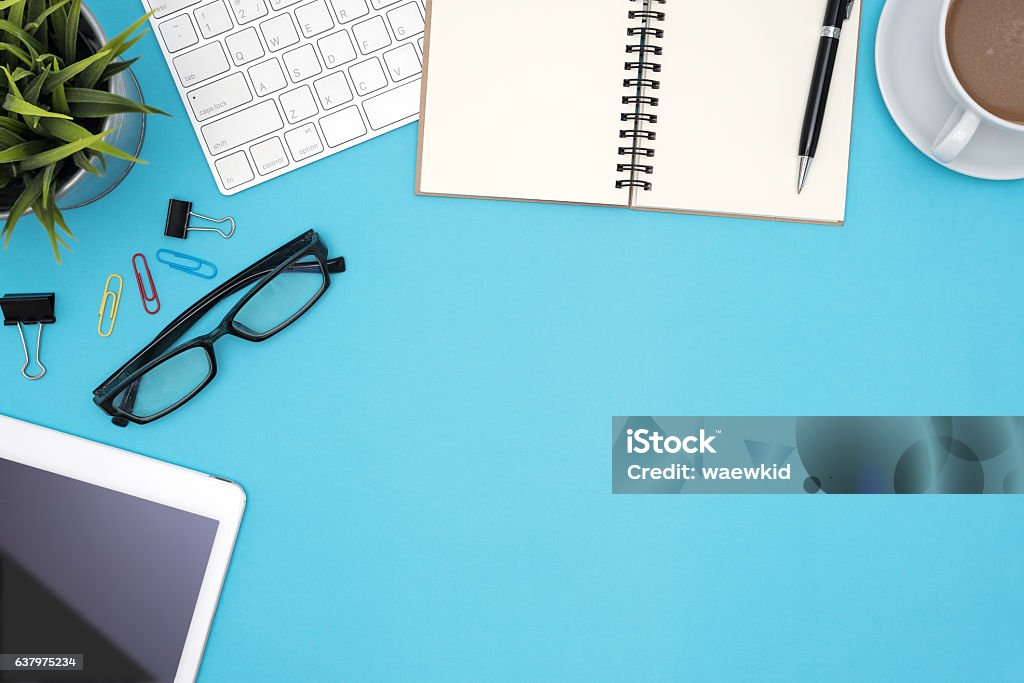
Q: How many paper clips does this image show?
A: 3